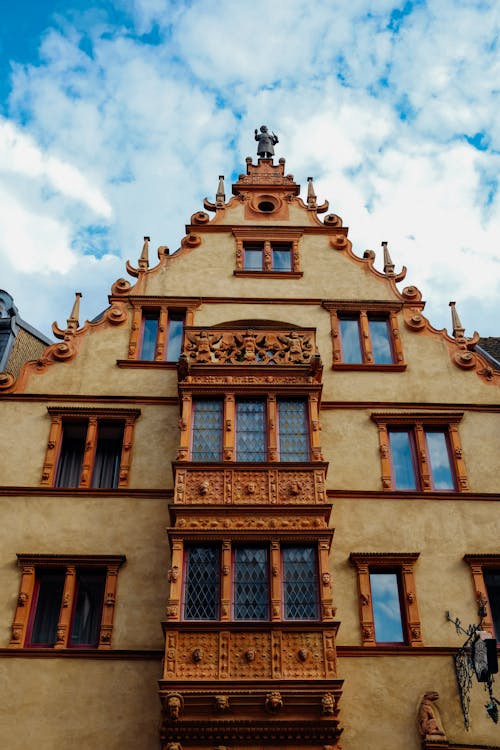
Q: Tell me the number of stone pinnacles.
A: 6